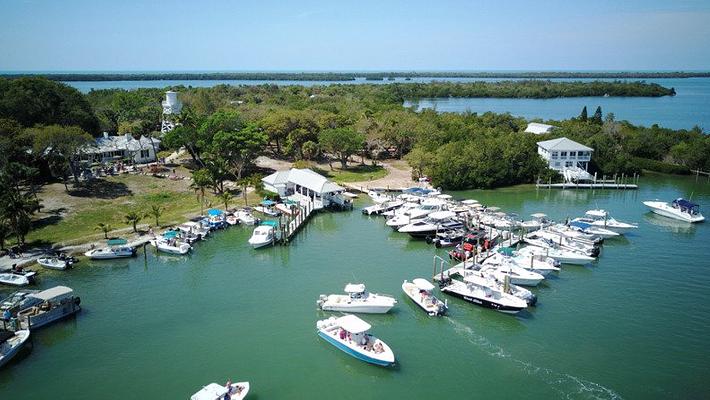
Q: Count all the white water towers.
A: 1